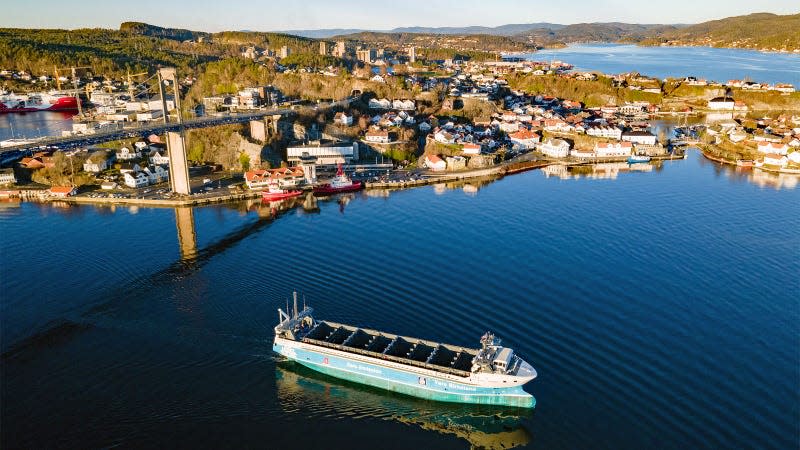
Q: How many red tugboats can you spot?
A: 2